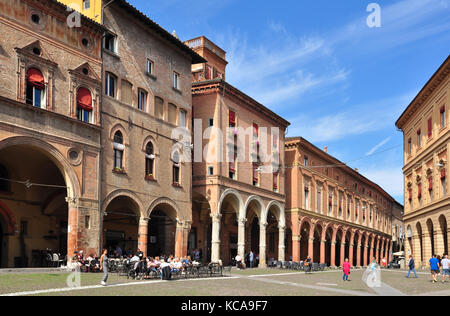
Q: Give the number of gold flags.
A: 0